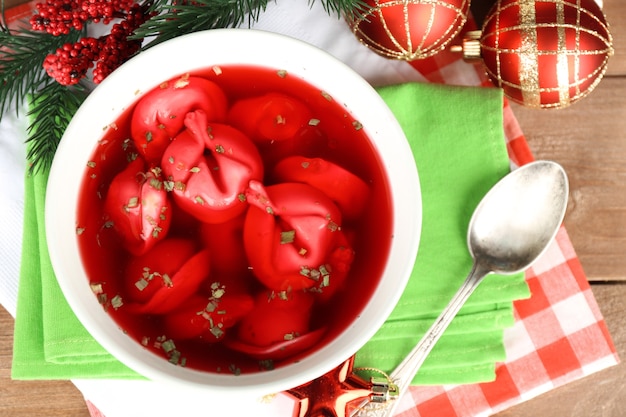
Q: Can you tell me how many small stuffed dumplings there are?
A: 11